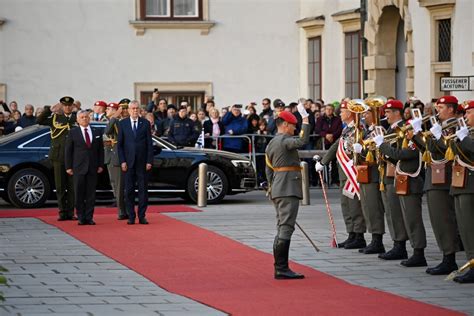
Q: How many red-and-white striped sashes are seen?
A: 1